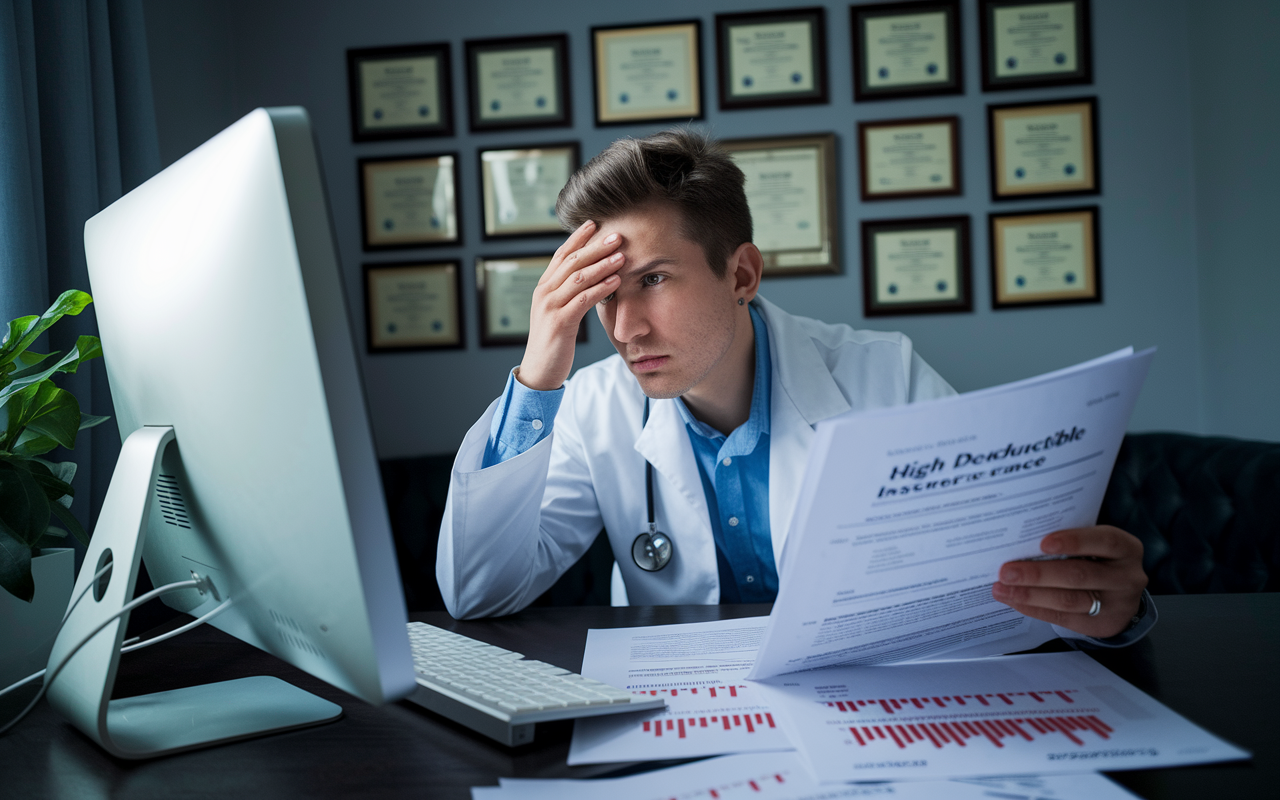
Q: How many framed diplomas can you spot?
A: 15